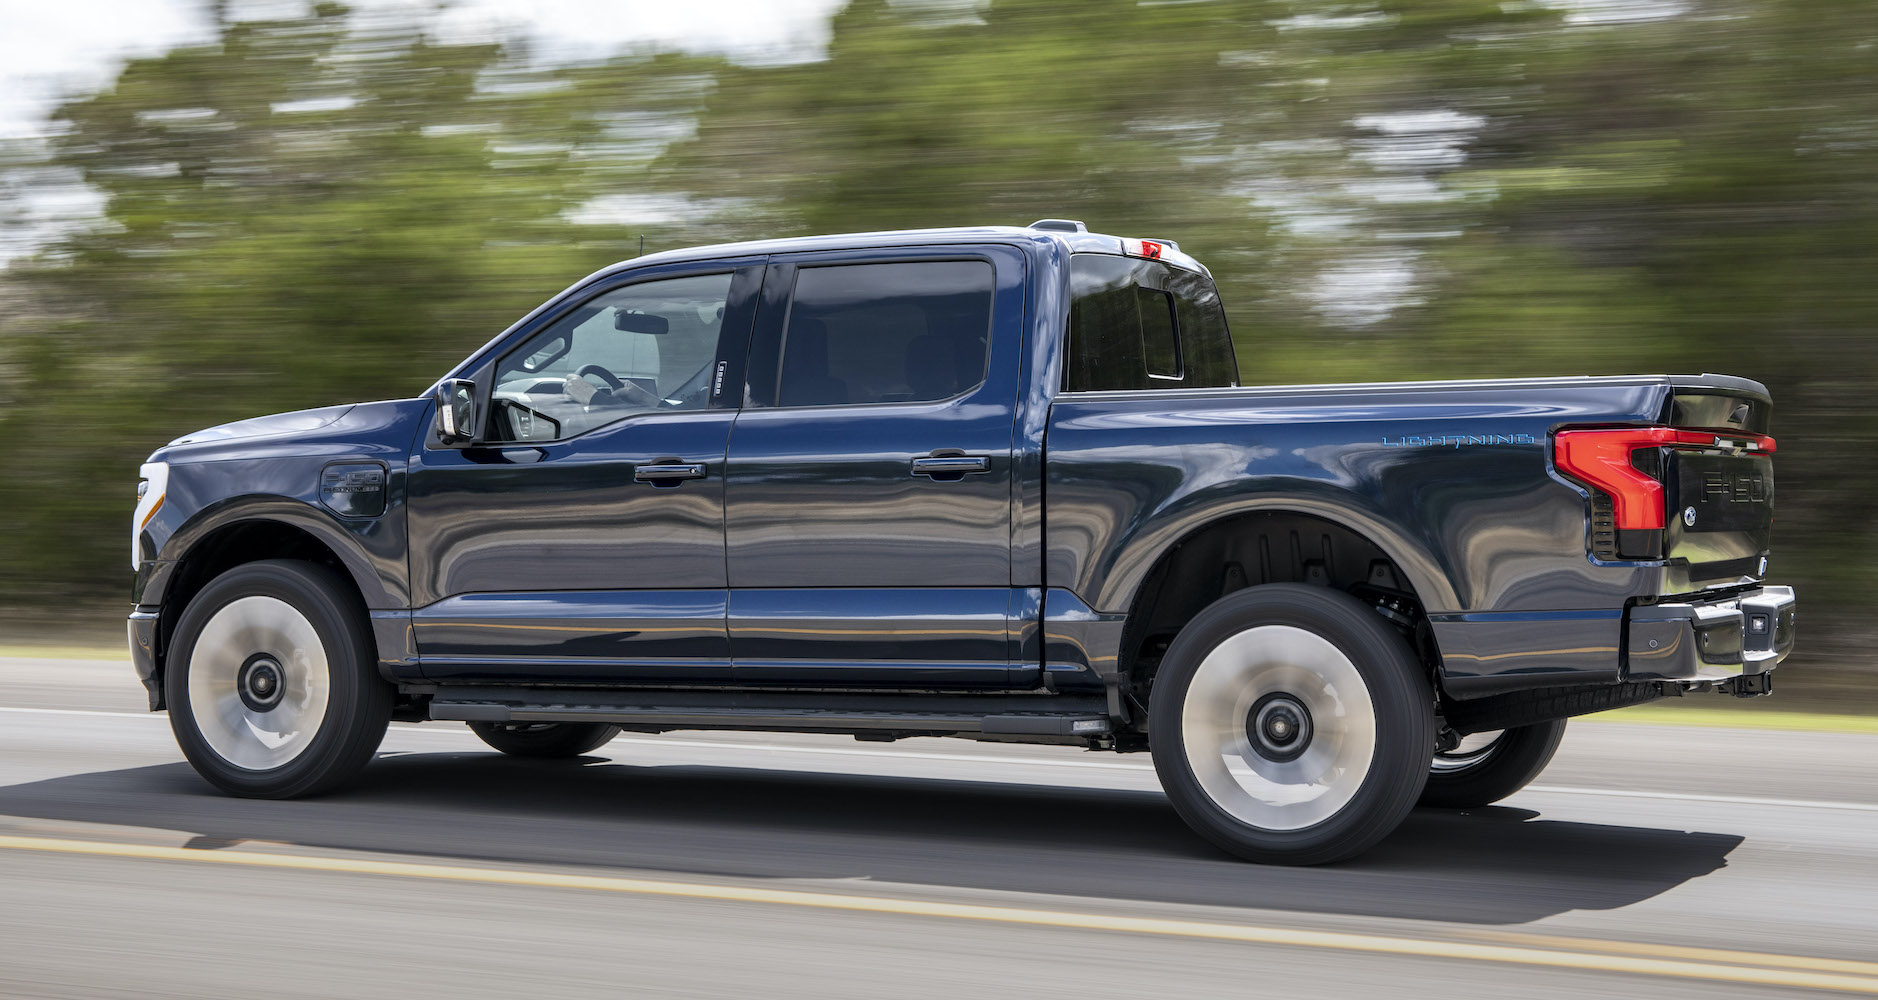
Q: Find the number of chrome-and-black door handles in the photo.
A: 2